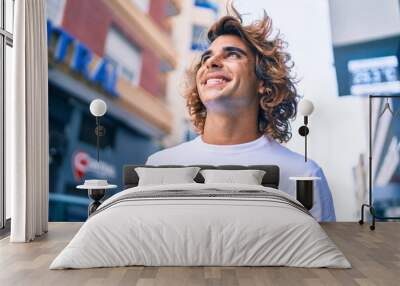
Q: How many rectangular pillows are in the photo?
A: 2